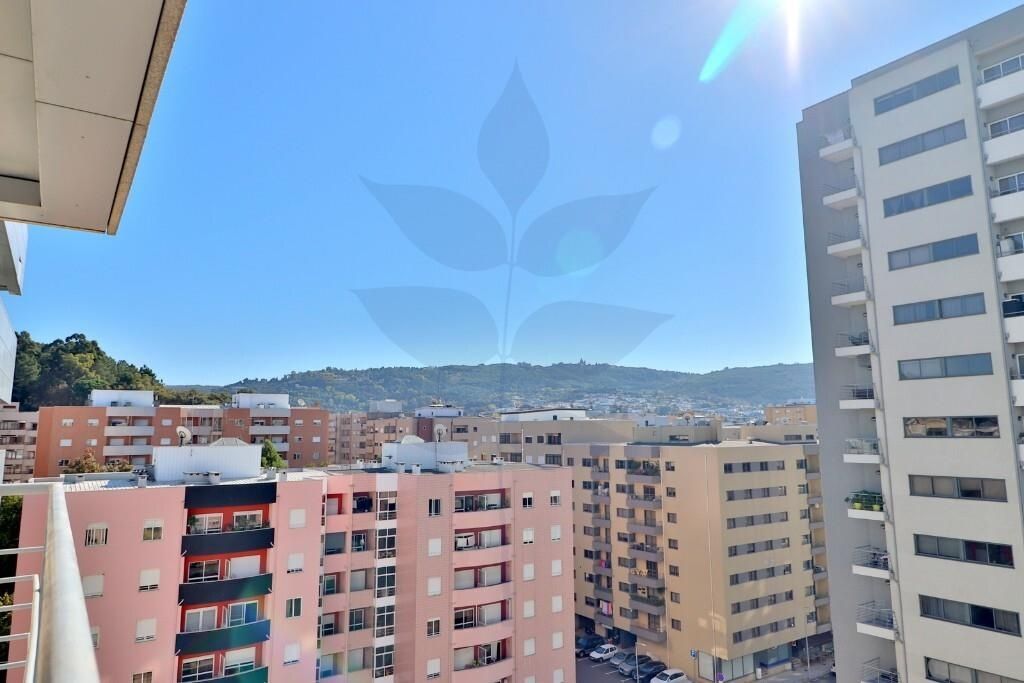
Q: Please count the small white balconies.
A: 11